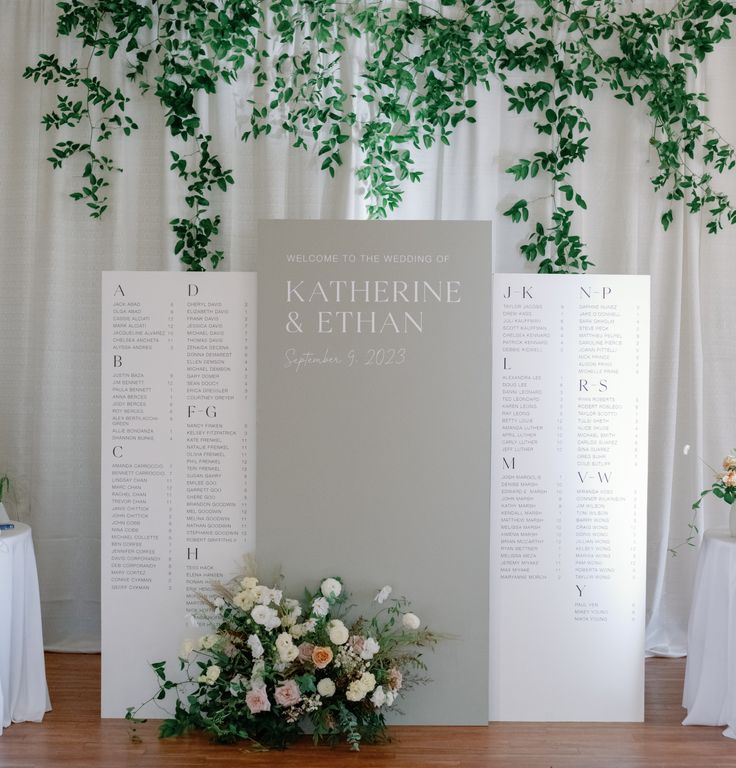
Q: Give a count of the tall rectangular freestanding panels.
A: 3